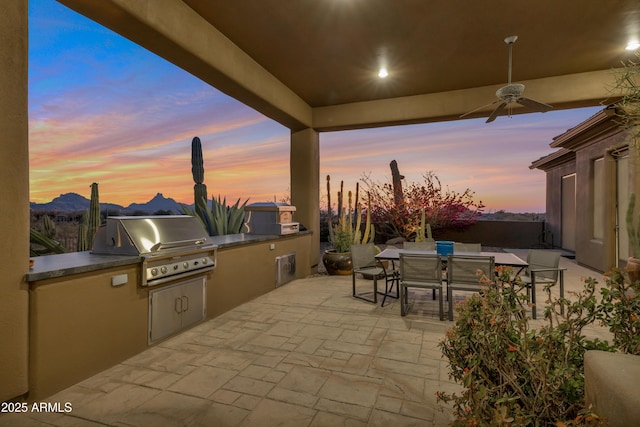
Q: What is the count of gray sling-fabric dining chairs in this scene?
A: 6